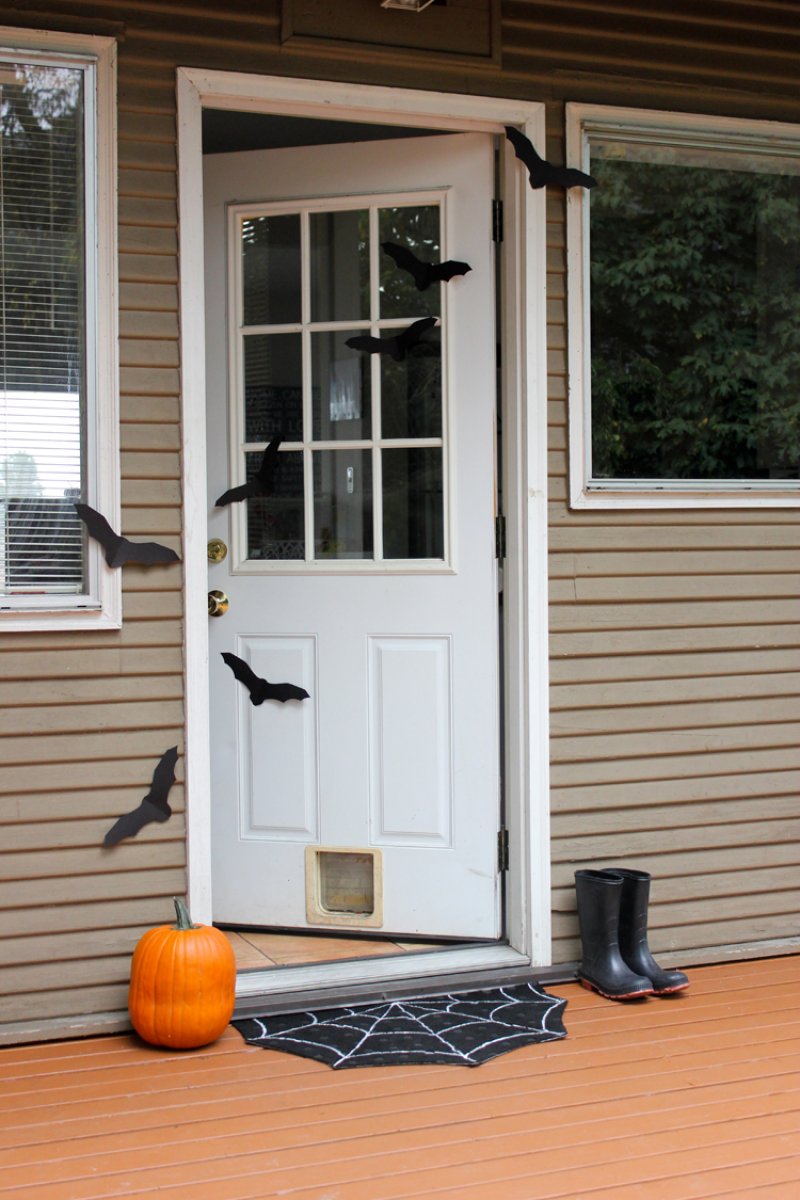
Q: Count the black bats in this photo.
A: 7